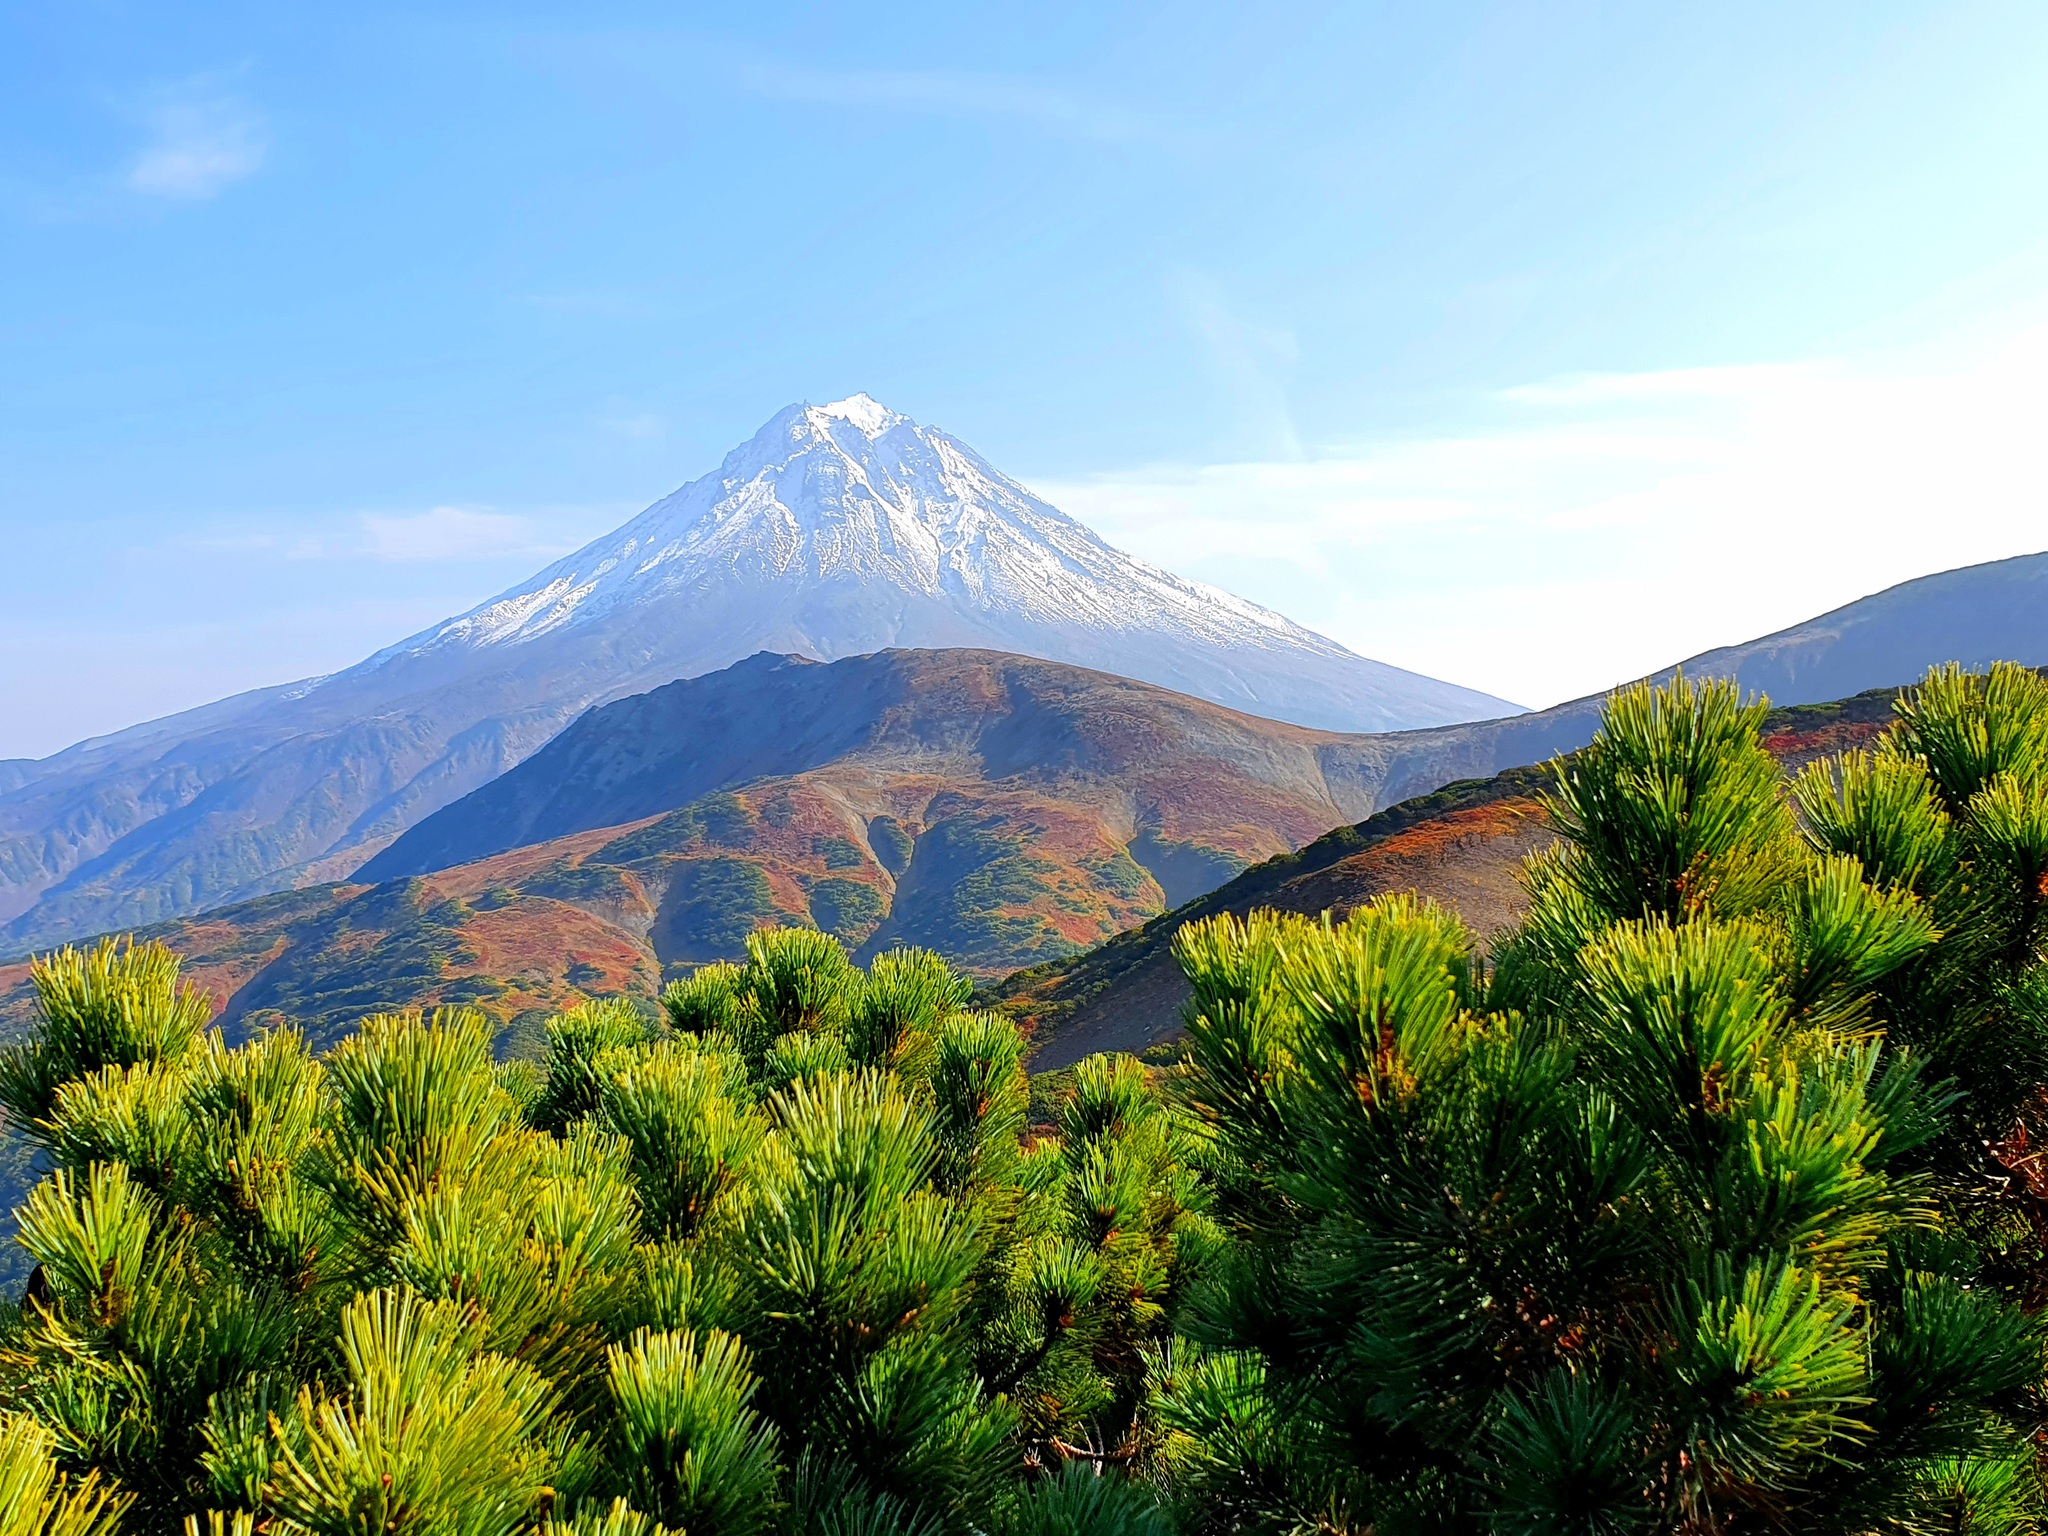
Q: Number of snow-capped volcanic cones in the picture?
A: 1